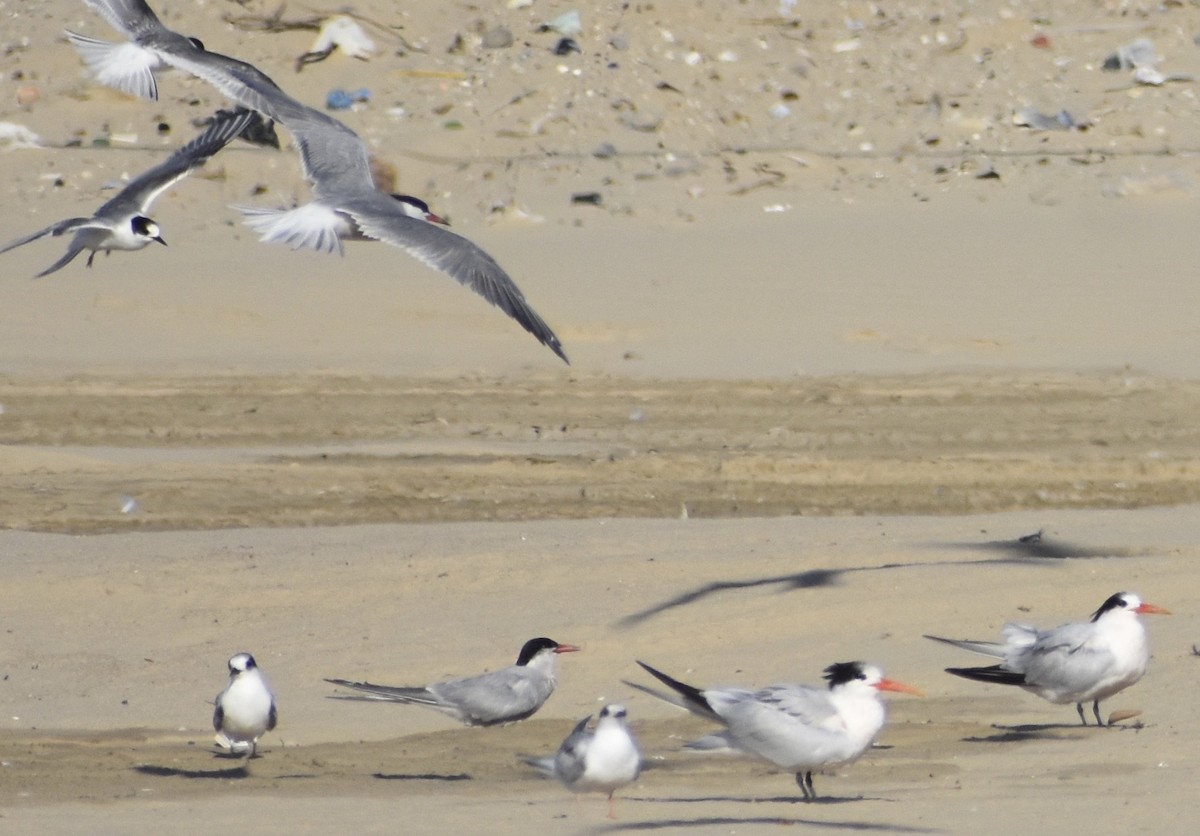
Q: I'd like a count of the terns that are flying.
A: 3